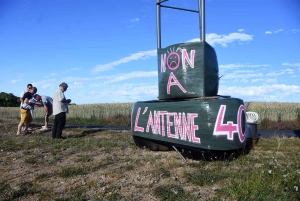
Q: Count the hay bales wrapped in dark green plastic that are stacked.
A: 2